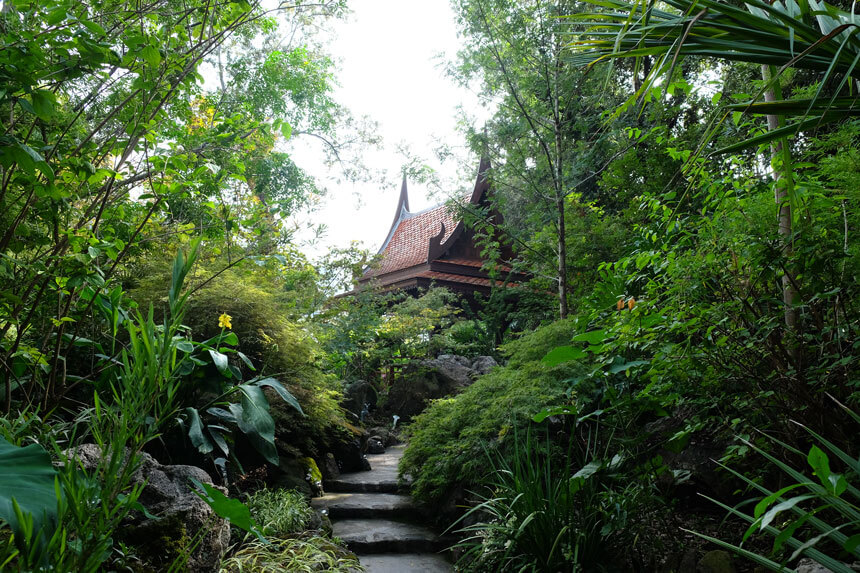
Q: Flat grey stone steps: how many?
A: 4